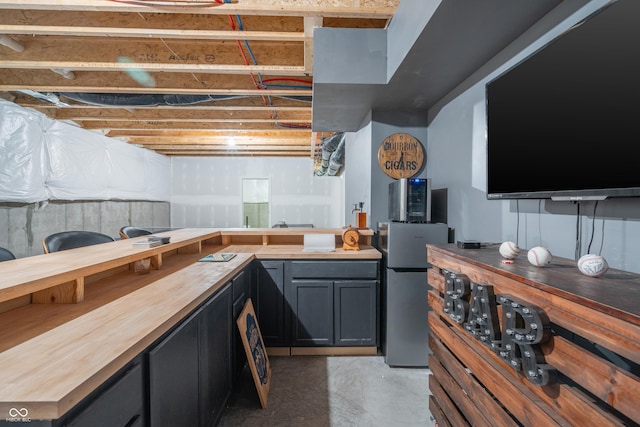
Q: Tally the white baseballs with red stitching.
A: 3